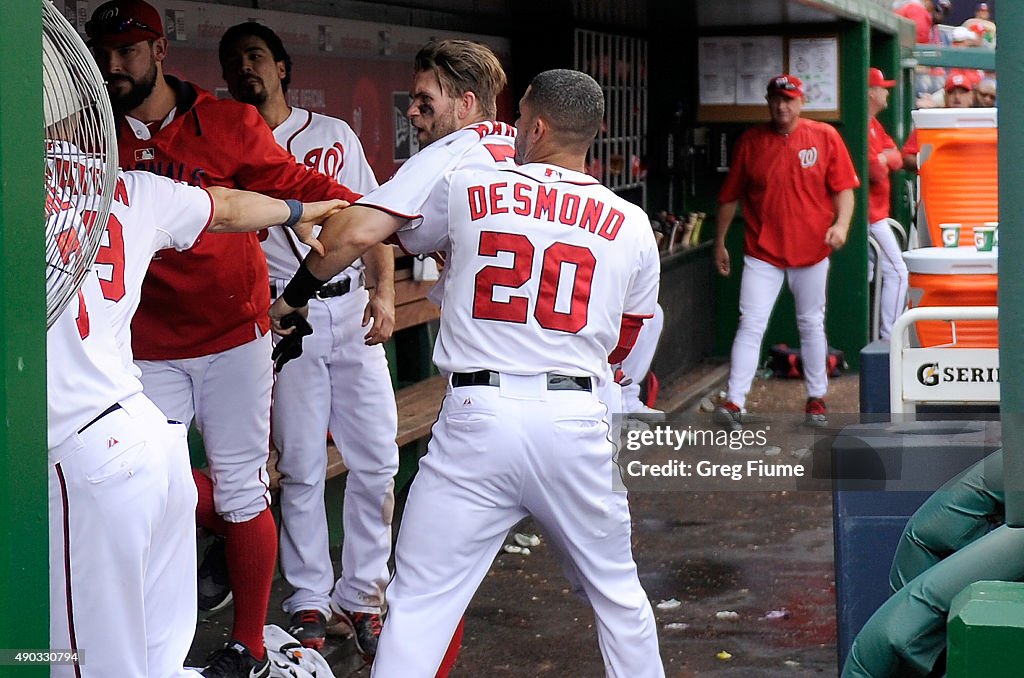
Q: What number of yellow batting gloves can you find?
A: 0